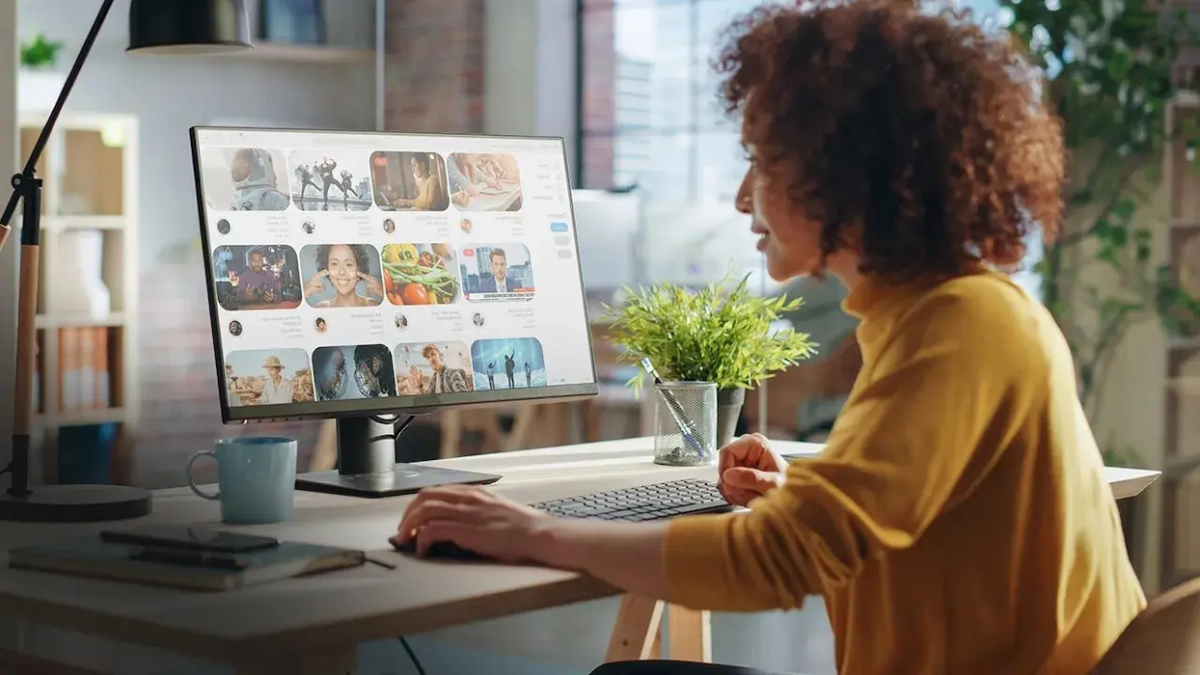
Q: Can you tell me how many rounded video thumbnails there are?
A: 12